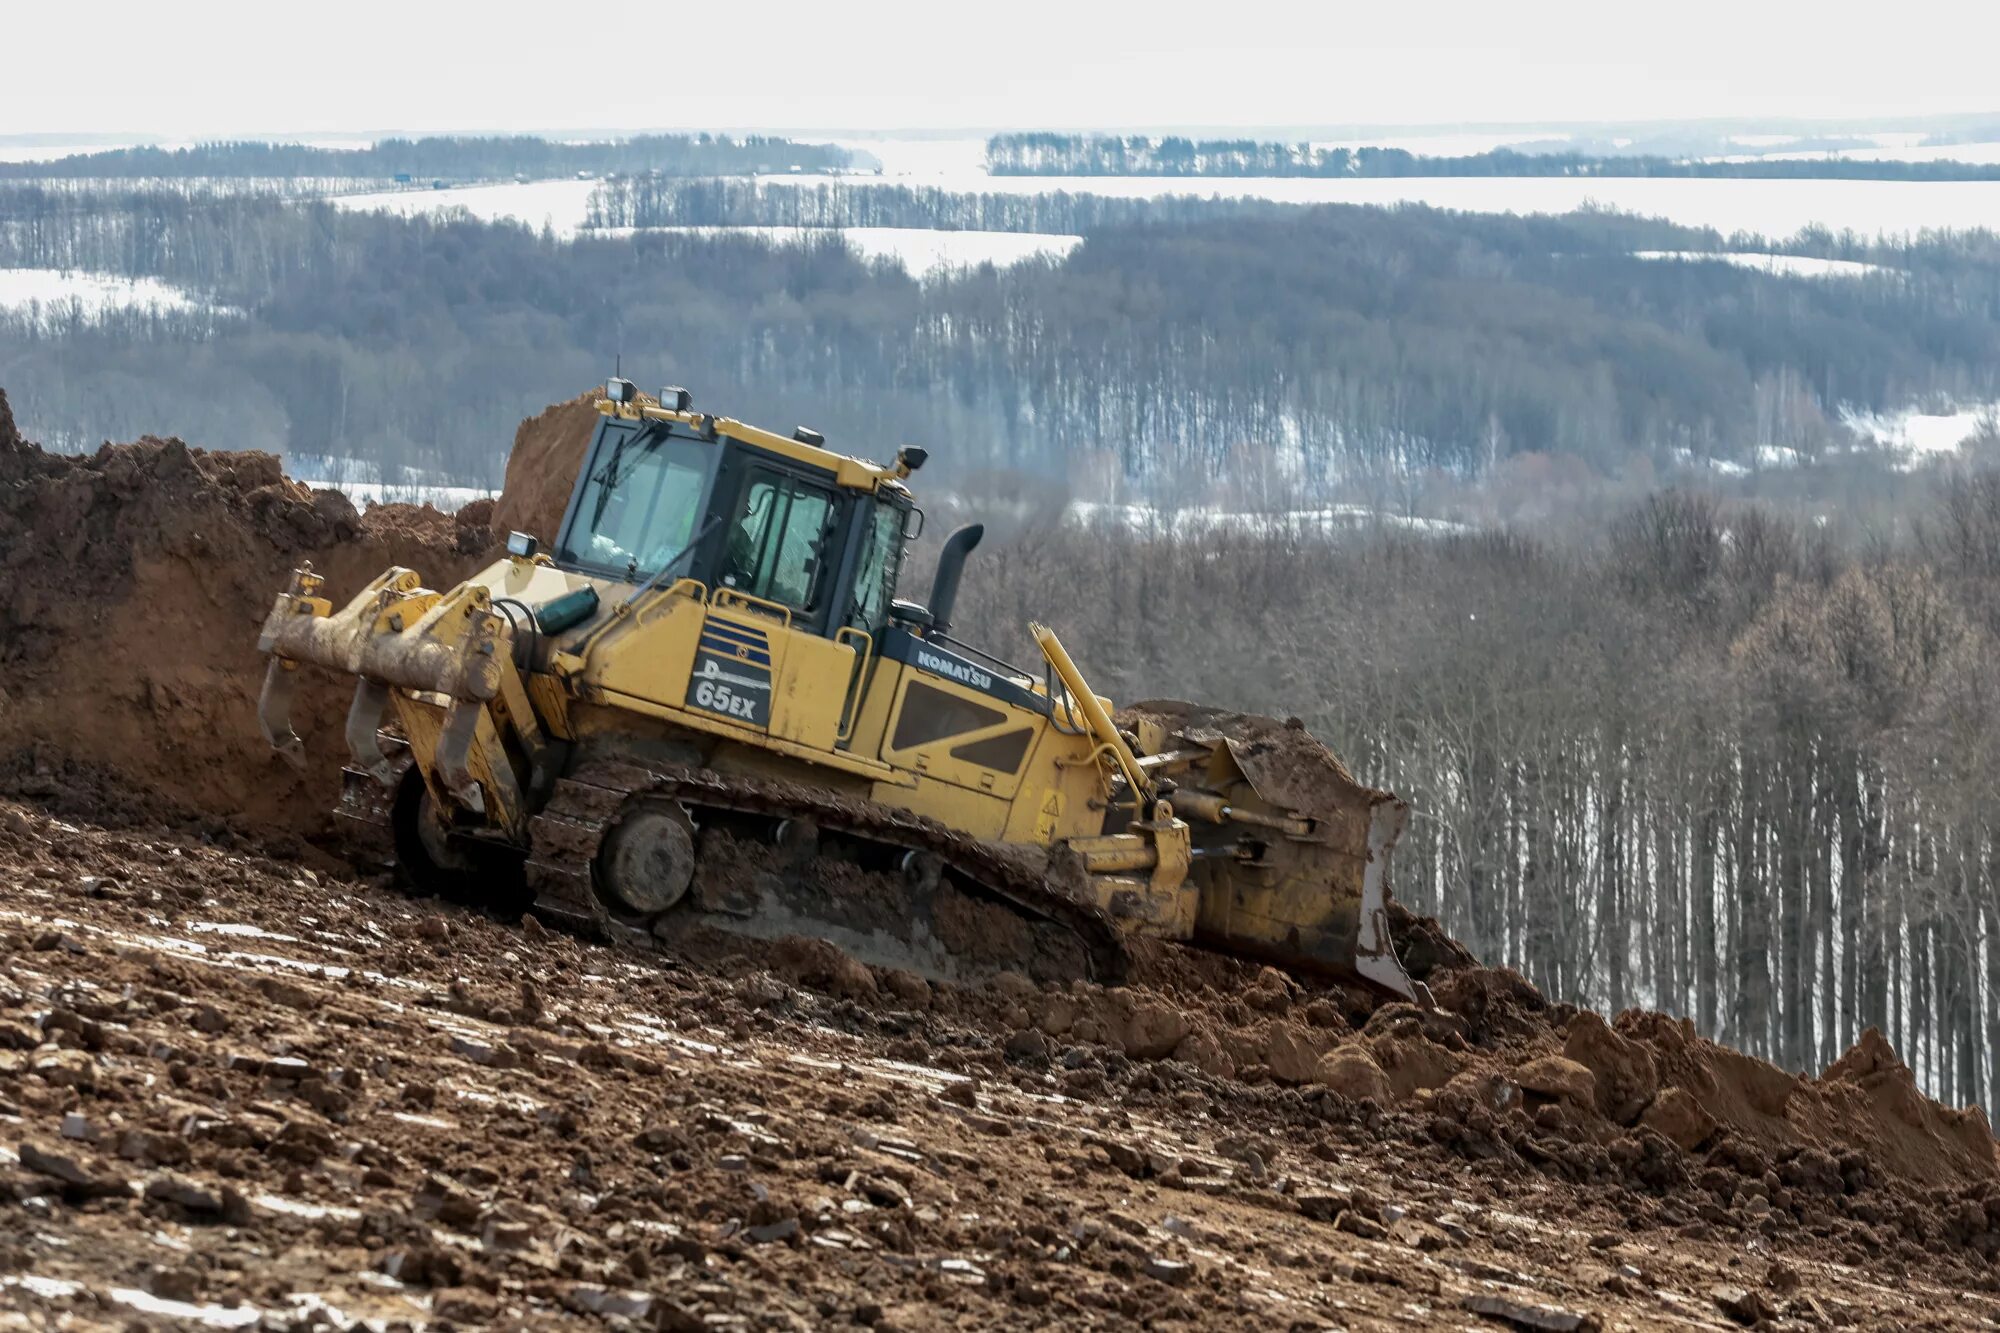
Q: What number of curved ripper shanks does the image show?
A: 3